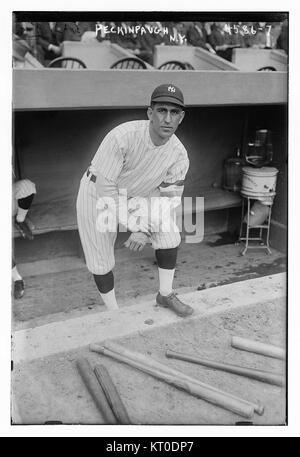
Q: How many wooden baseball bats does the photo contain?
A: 6